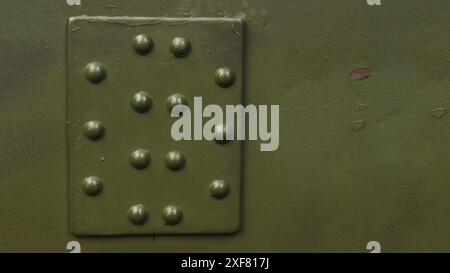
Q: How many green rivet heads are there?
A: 14